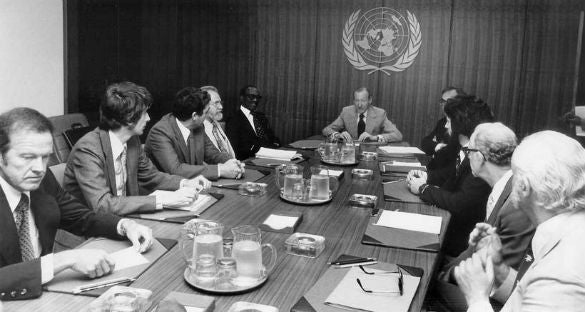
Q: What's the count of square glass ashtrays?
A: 7